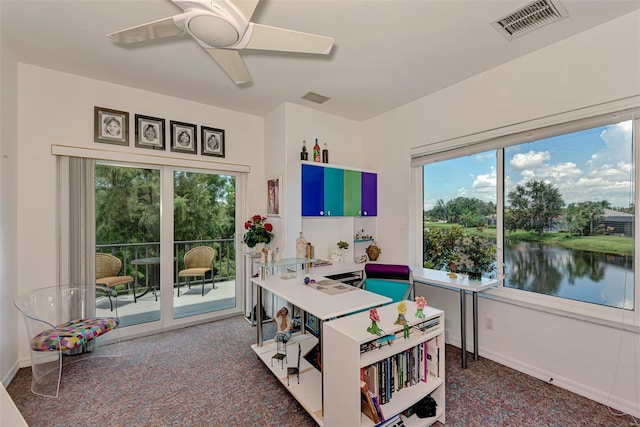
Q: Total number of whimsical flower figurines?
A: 3